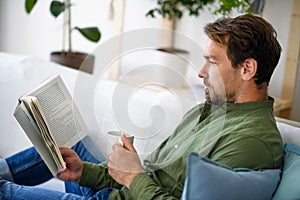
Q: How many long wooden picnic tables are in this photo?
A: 0